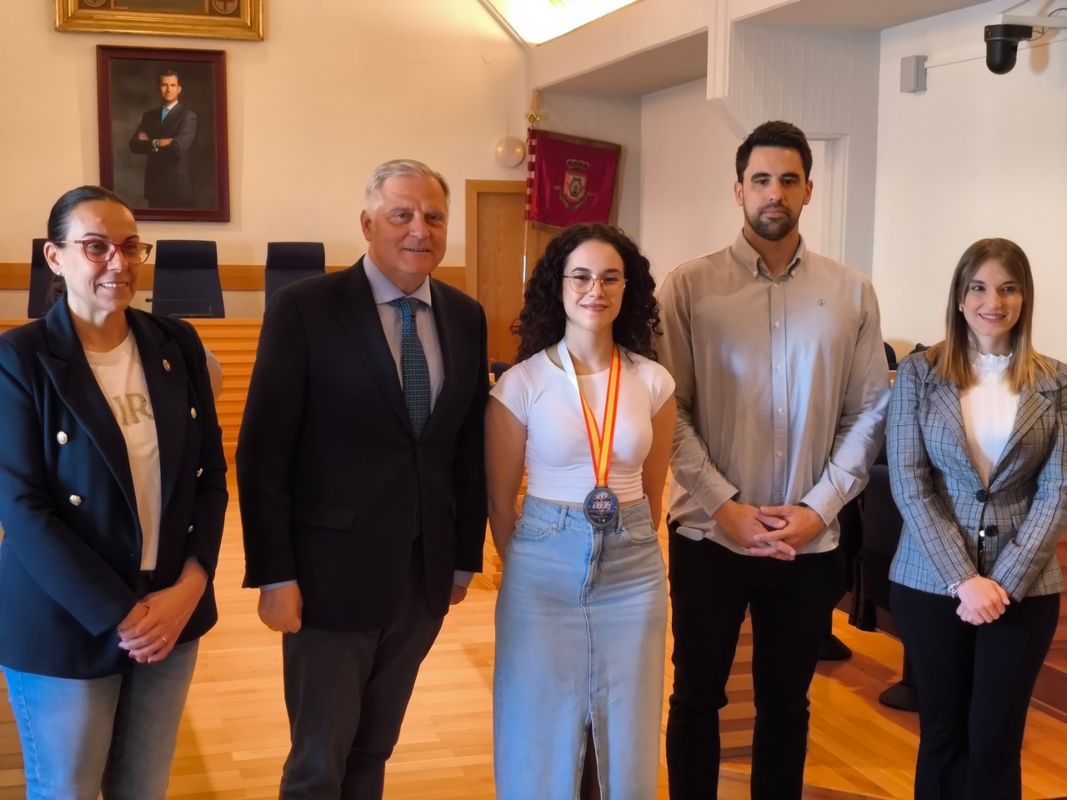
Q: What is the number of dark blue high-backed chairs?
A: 3